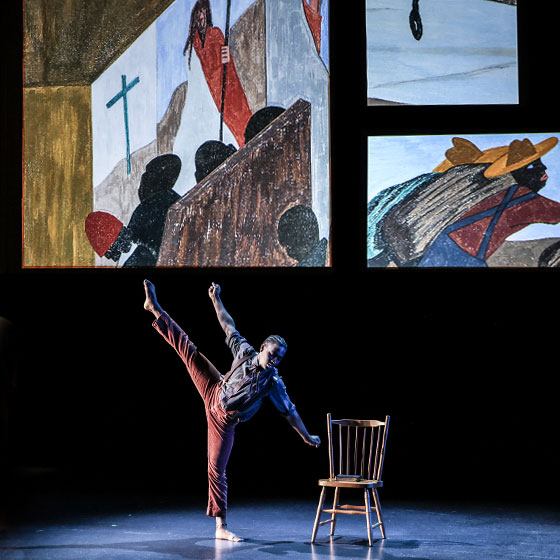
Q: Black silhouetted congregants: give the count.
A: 4